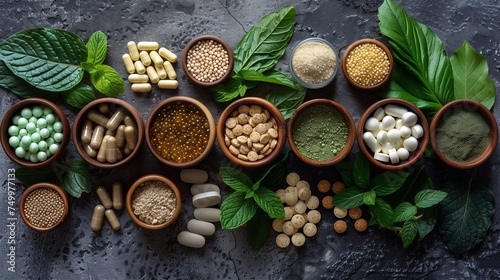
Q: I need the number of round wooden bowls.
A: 11